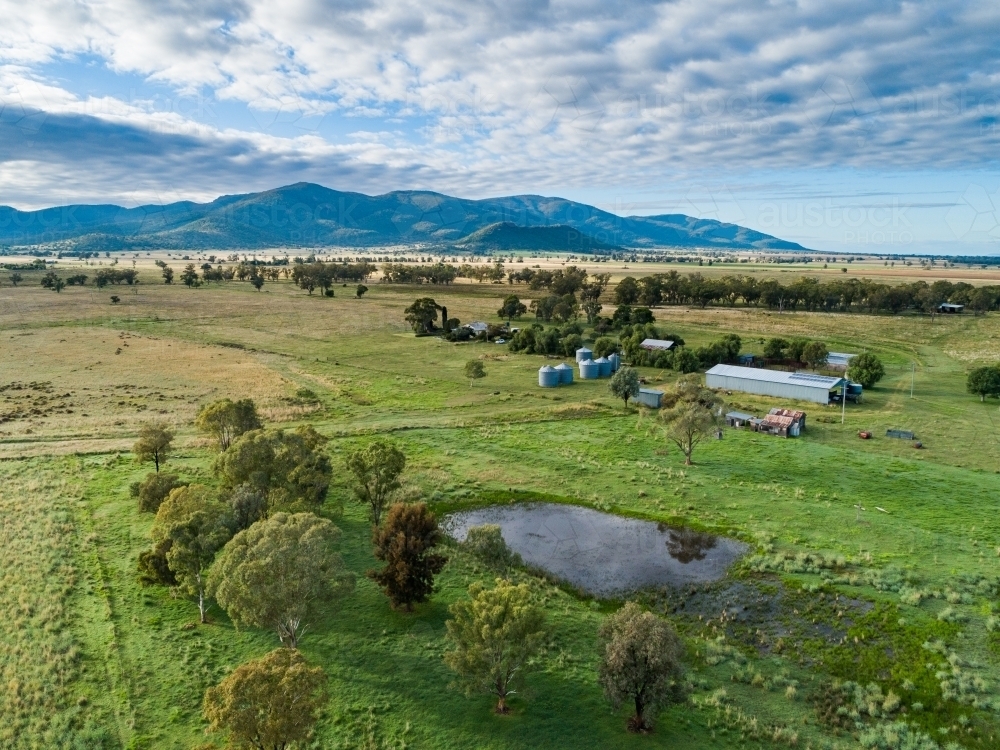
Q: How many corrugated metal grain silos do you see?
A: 7